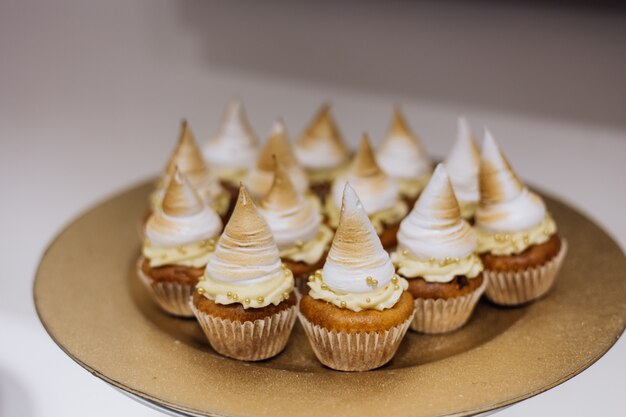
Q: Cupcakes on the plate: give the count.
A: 13